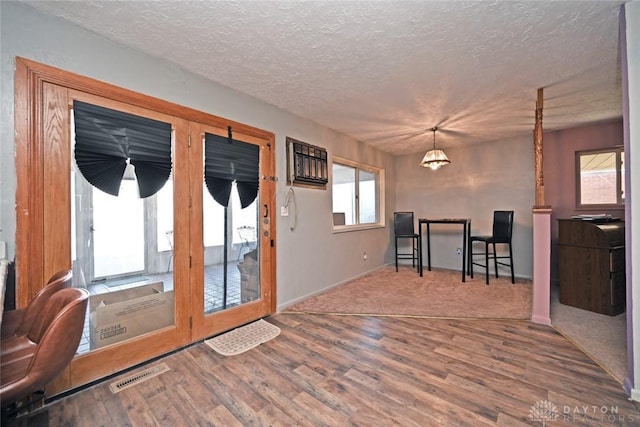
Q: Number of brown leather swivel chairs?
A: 2